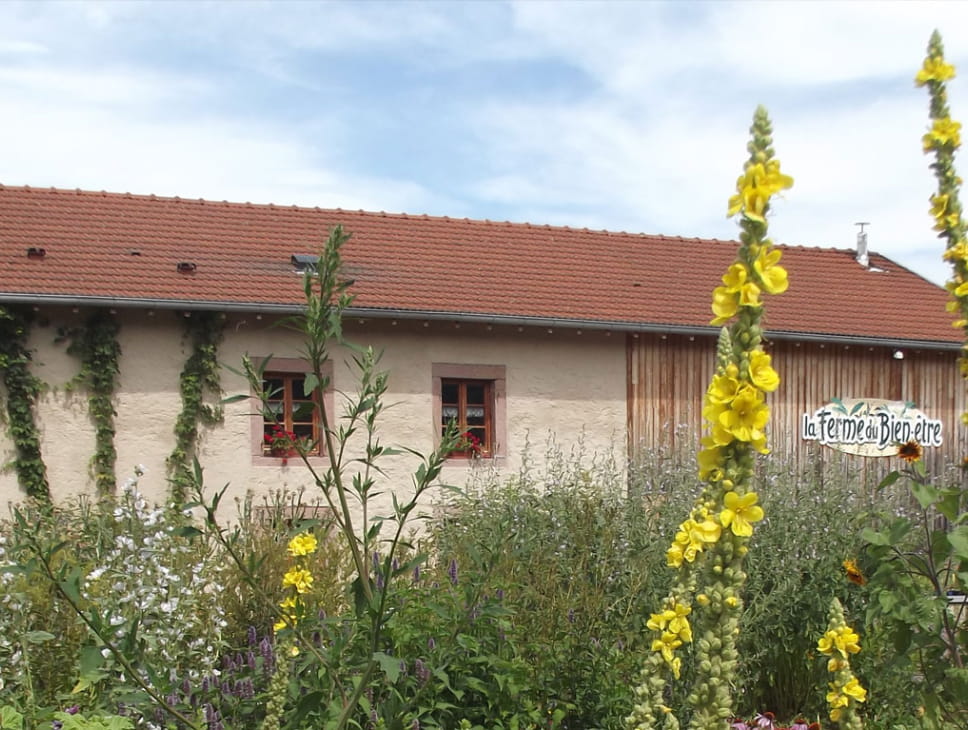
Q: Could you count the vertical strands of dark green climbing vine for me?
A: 3